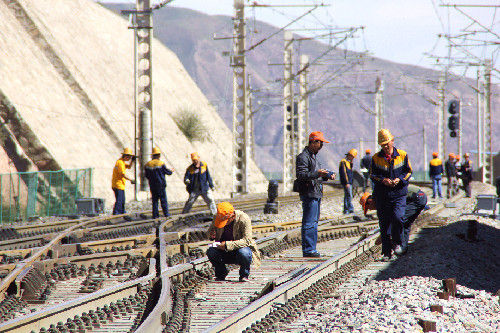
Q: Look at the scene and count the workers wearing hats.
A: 13